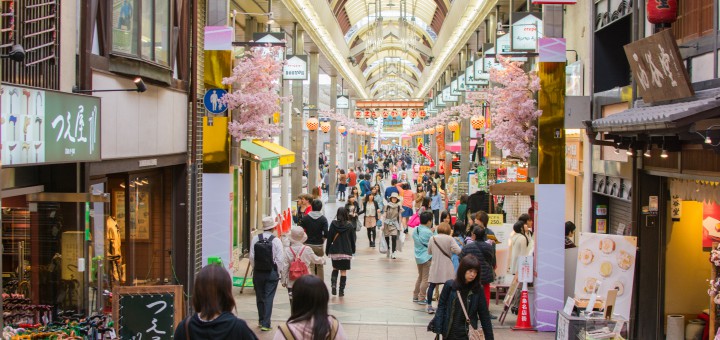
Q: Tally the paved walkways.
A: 1